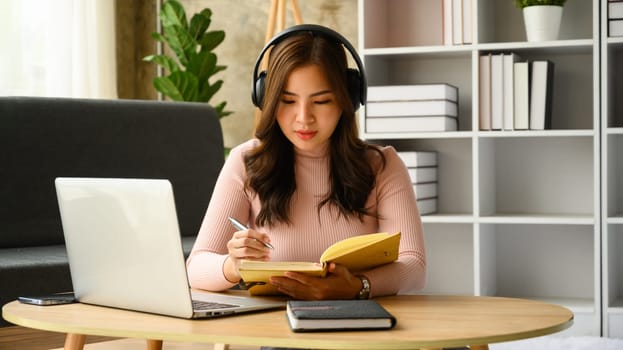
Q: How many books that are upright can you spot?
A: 8